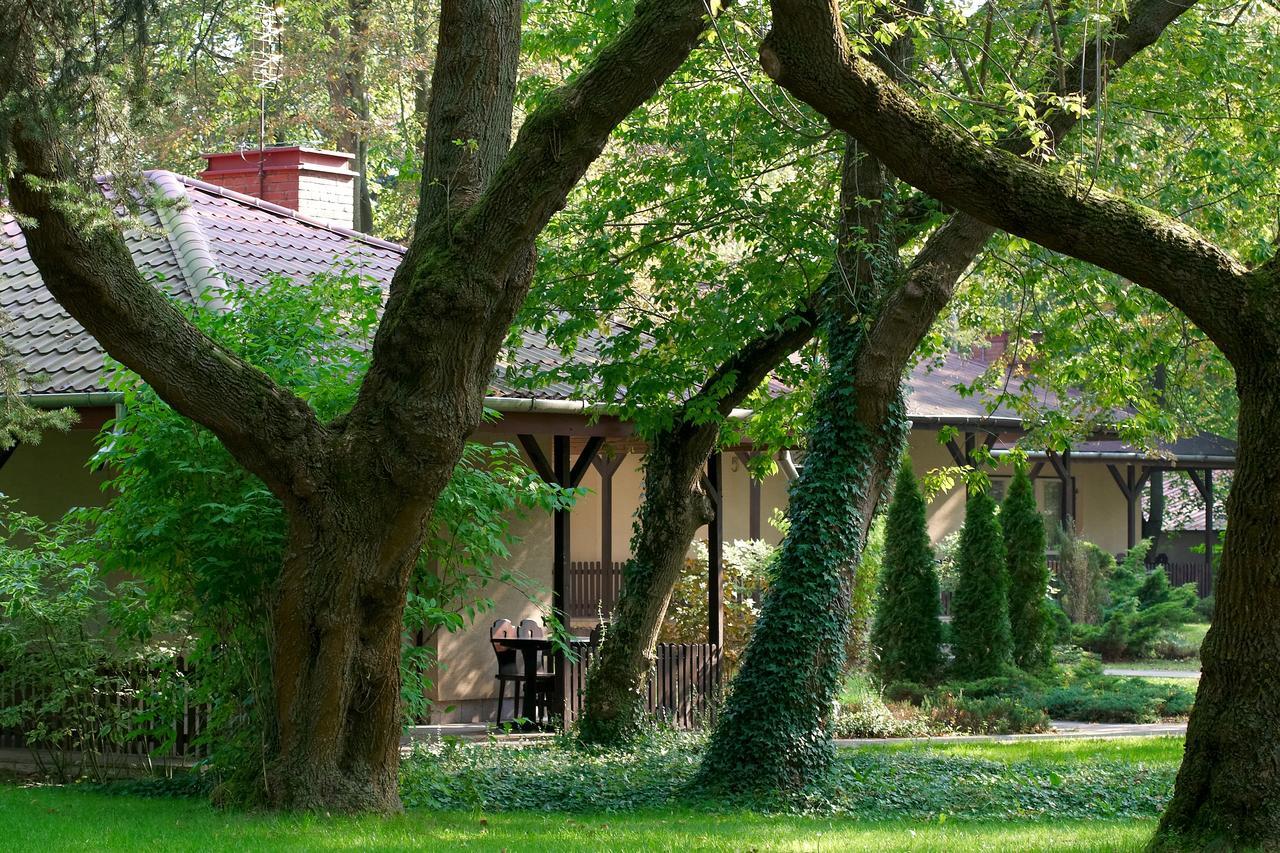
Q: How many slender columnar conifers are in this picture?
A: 3